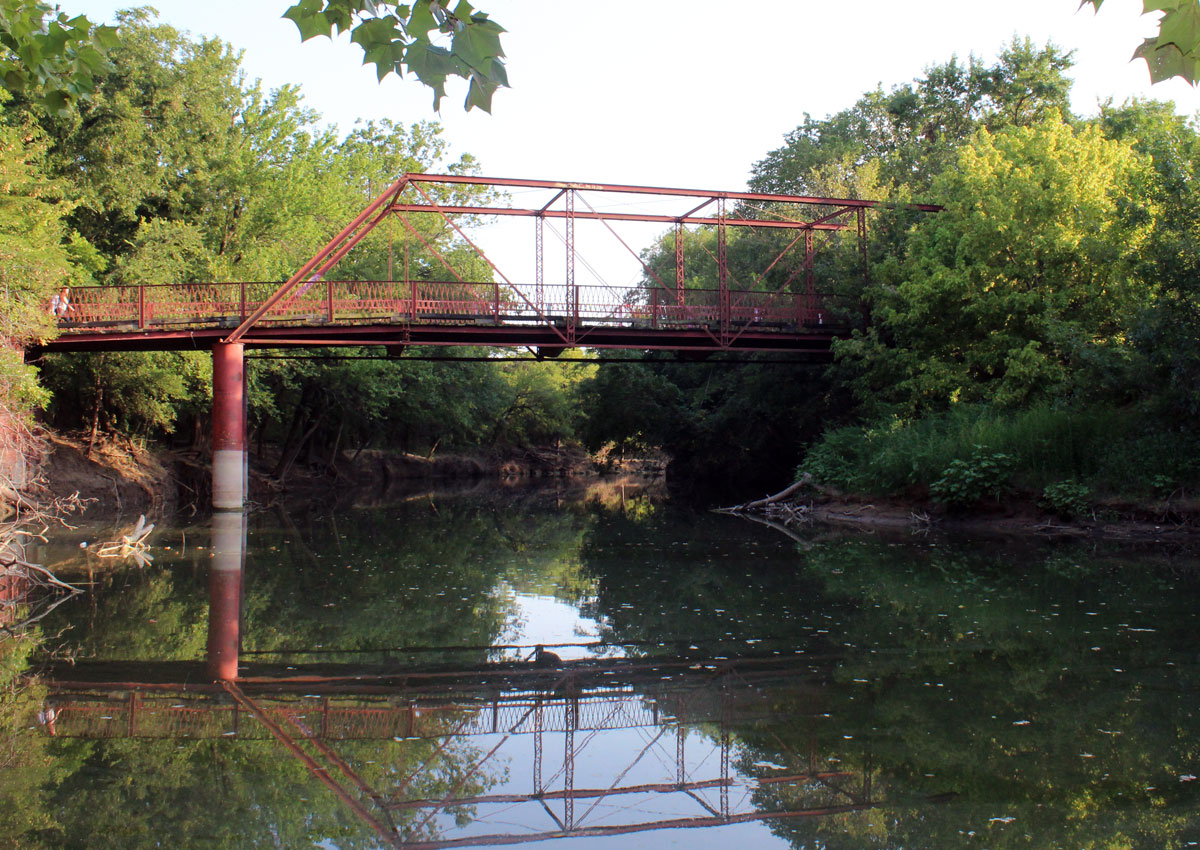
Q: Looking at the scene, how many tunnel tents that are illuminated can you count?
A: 0